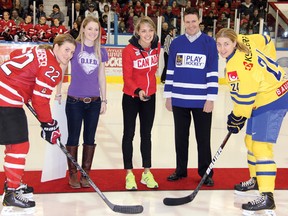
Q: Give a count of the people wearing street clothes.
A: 3